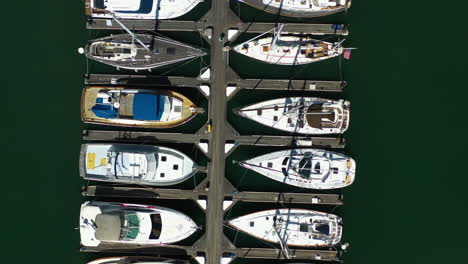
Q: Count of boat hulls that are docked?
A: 11